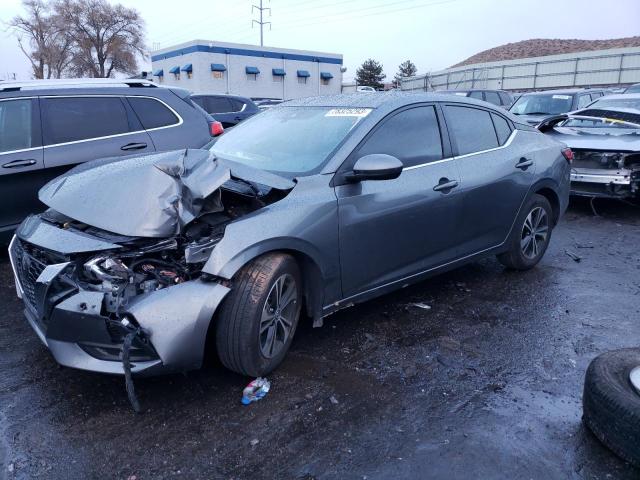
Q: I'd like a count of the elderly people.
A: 0